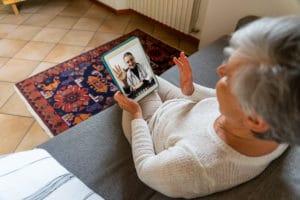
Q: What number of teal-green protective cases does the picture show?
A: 1